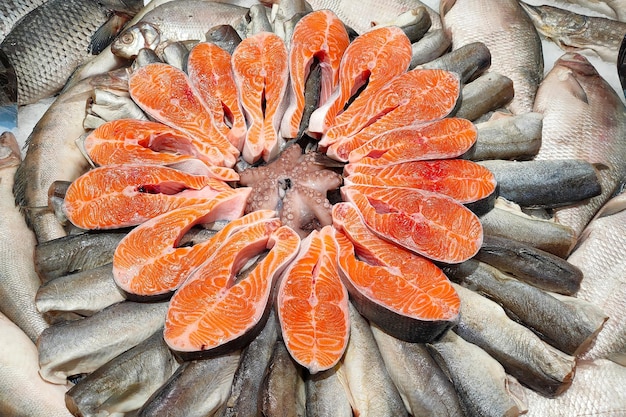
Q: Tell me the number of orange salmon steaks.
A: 15